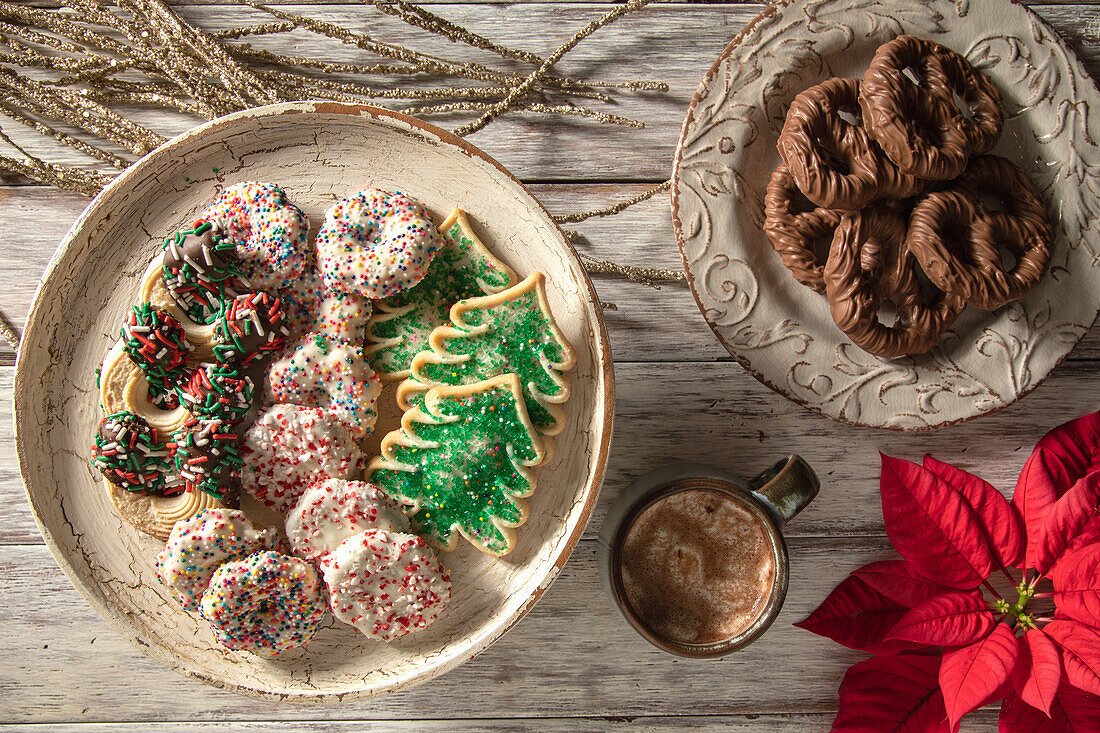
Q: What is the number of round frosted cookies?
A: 9